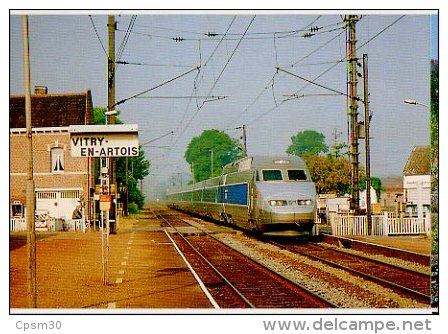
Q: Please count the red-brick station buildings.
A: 1